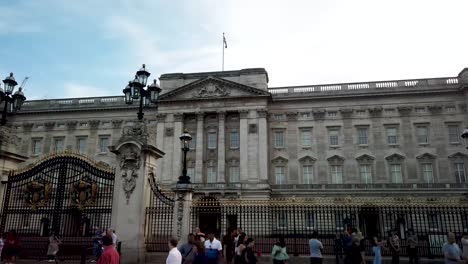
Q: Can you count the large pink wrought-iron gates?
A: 0